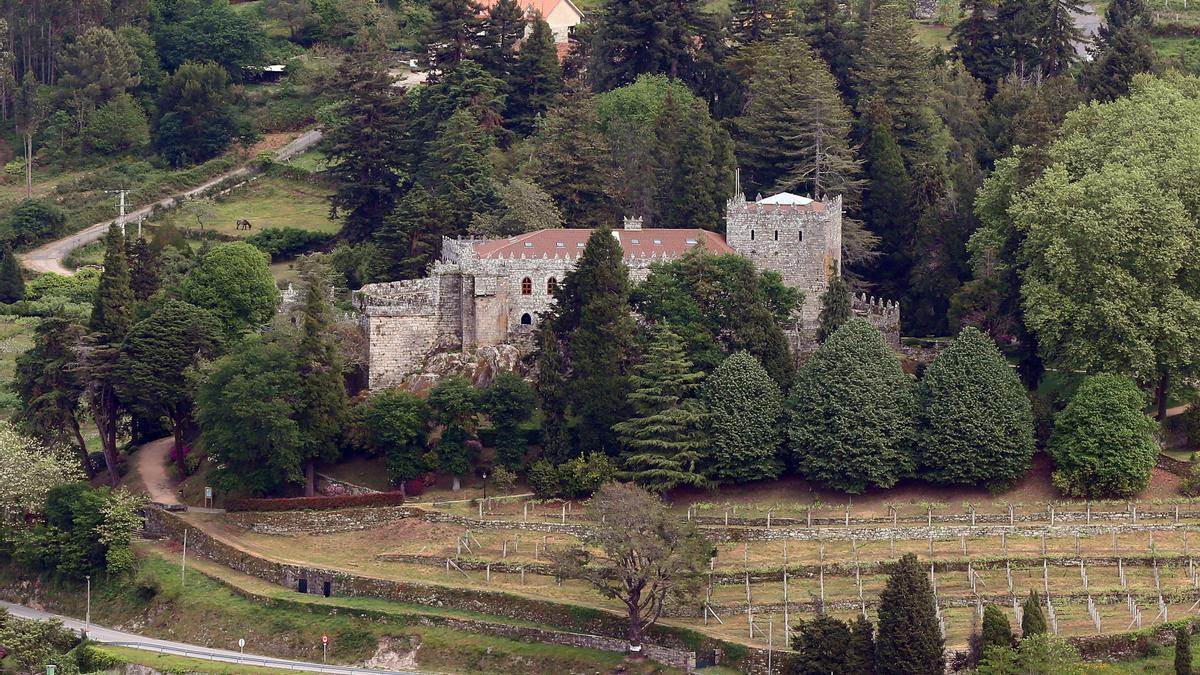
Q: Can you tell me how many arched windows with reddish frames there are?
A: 2